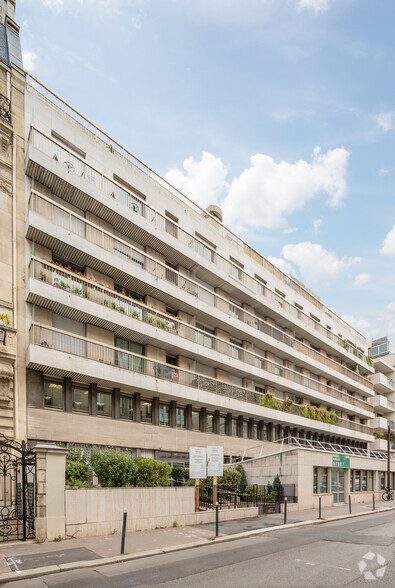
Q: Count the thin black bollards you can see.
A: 6